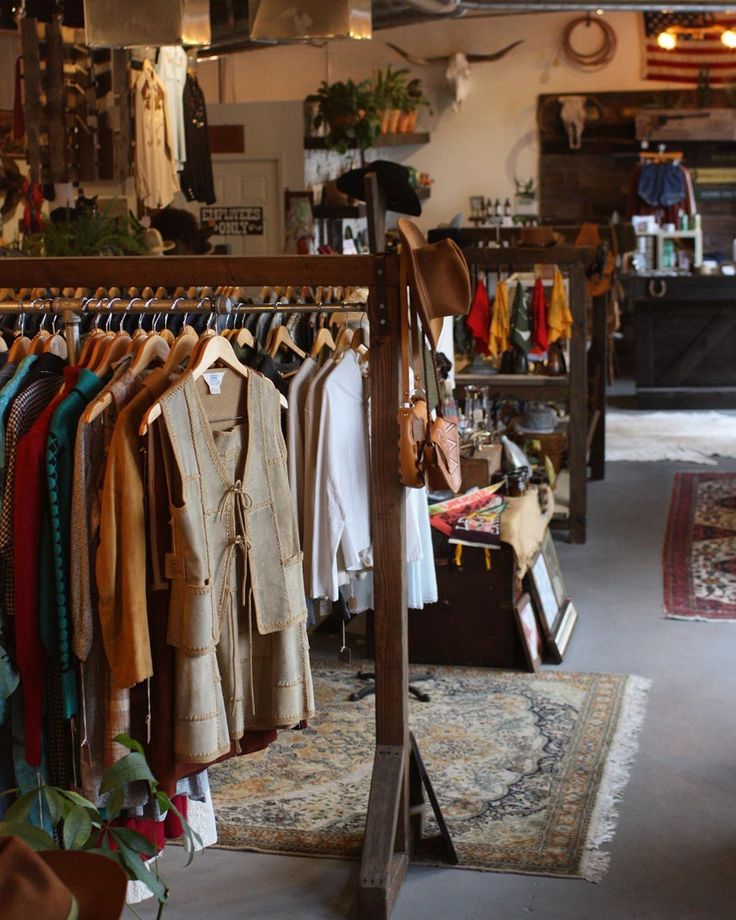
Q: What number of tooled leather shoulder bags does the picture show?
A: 2